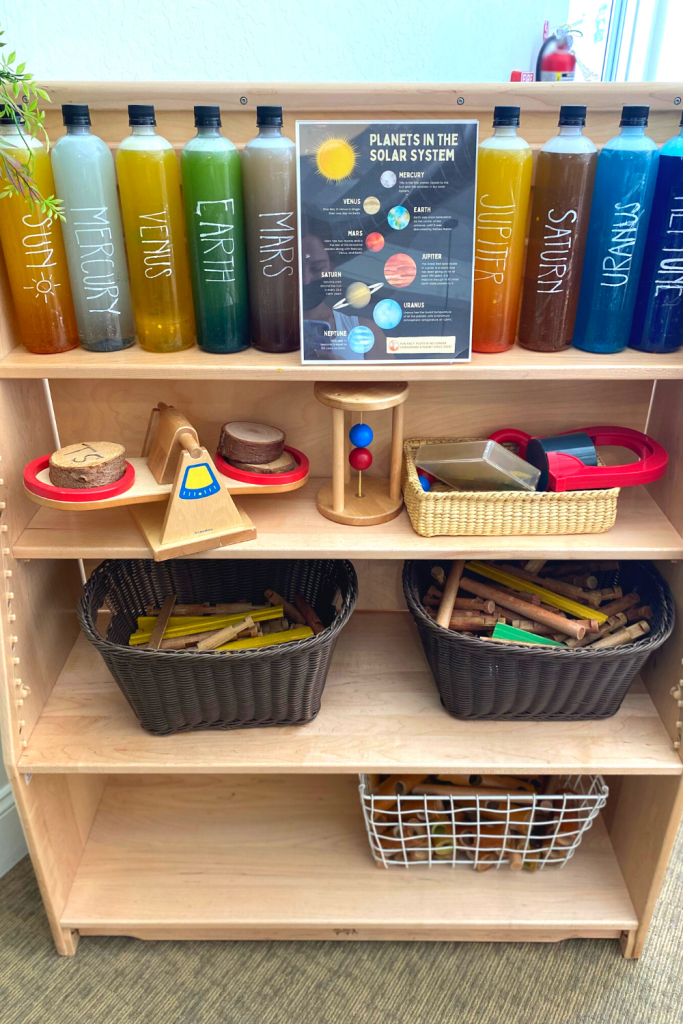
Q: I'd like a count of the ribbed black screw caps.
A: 9